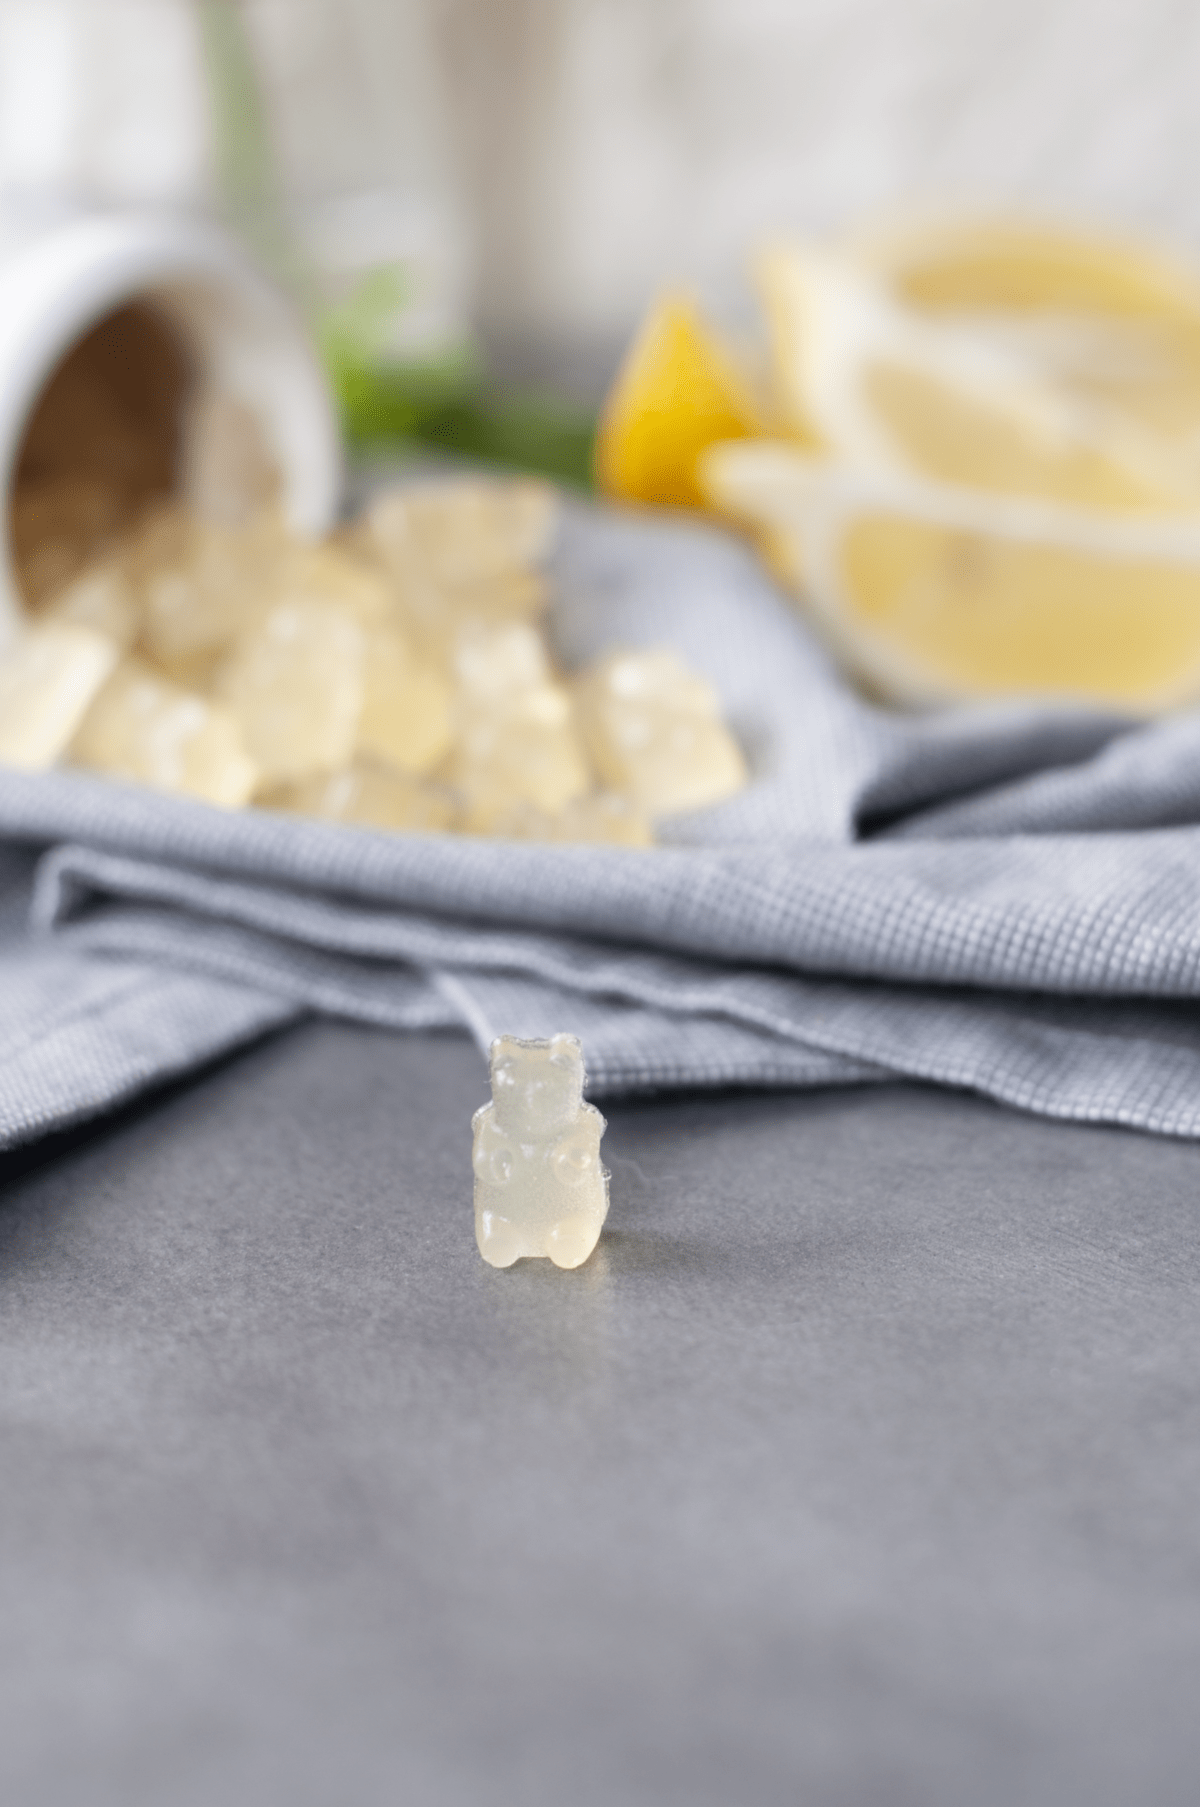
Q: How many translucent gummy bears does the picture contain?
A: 1